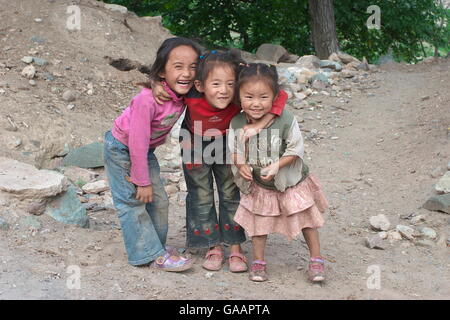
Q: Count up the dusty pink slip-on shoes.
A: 2